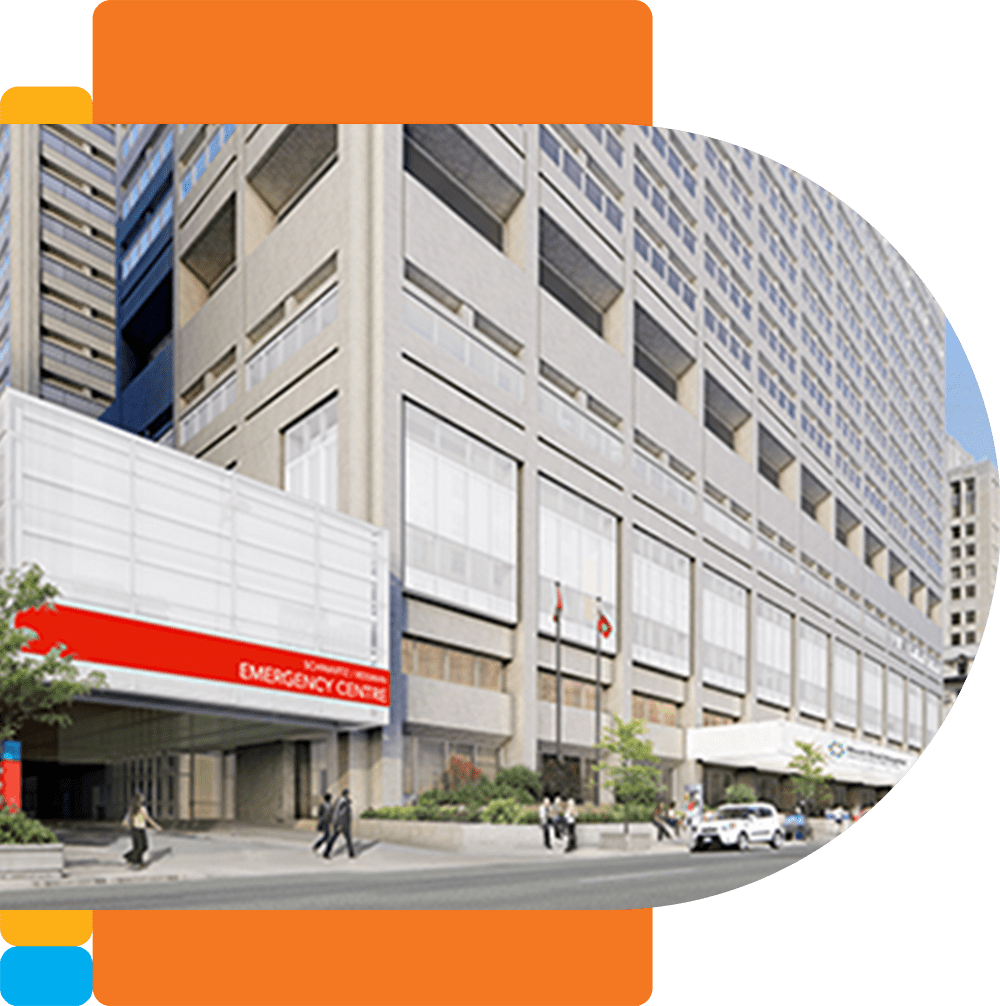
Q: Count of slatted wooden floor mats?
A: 0